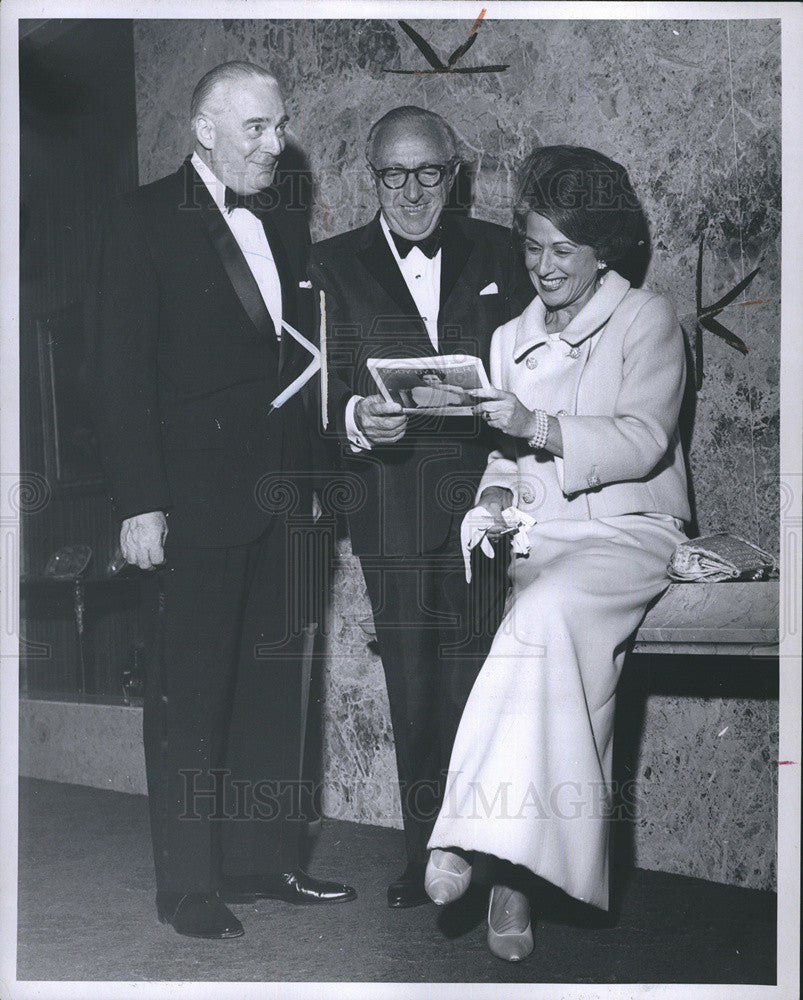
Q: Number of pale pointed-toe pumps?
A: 2